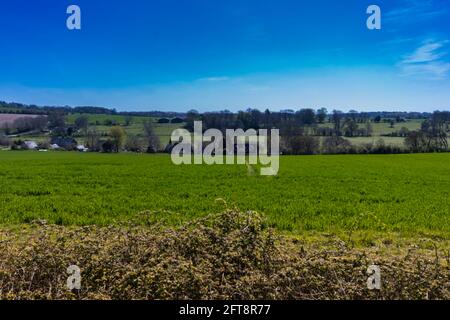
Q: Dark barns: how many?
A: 2